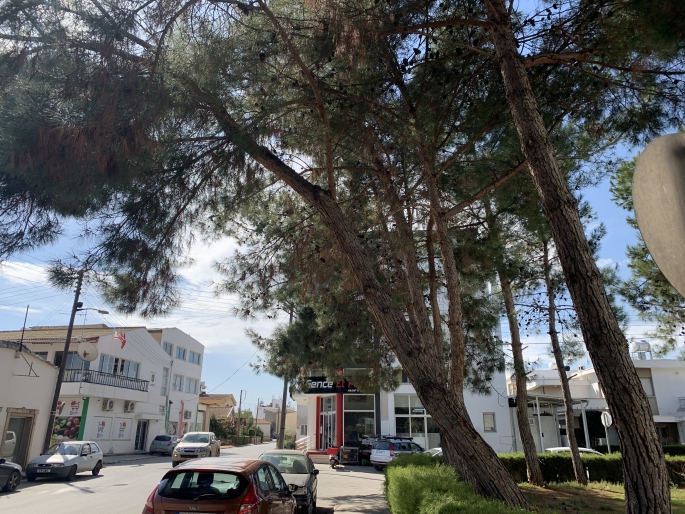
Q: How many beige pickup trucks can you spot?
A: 1